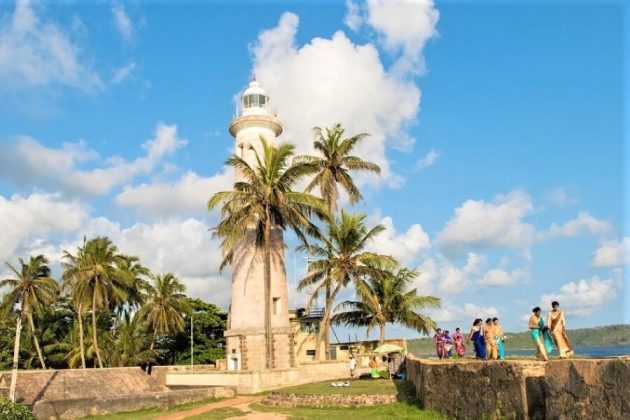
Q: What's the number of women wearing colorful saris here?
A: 8